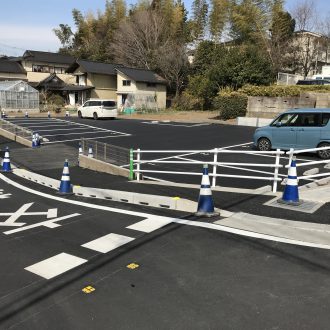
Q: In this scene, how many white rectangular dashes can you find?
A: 3